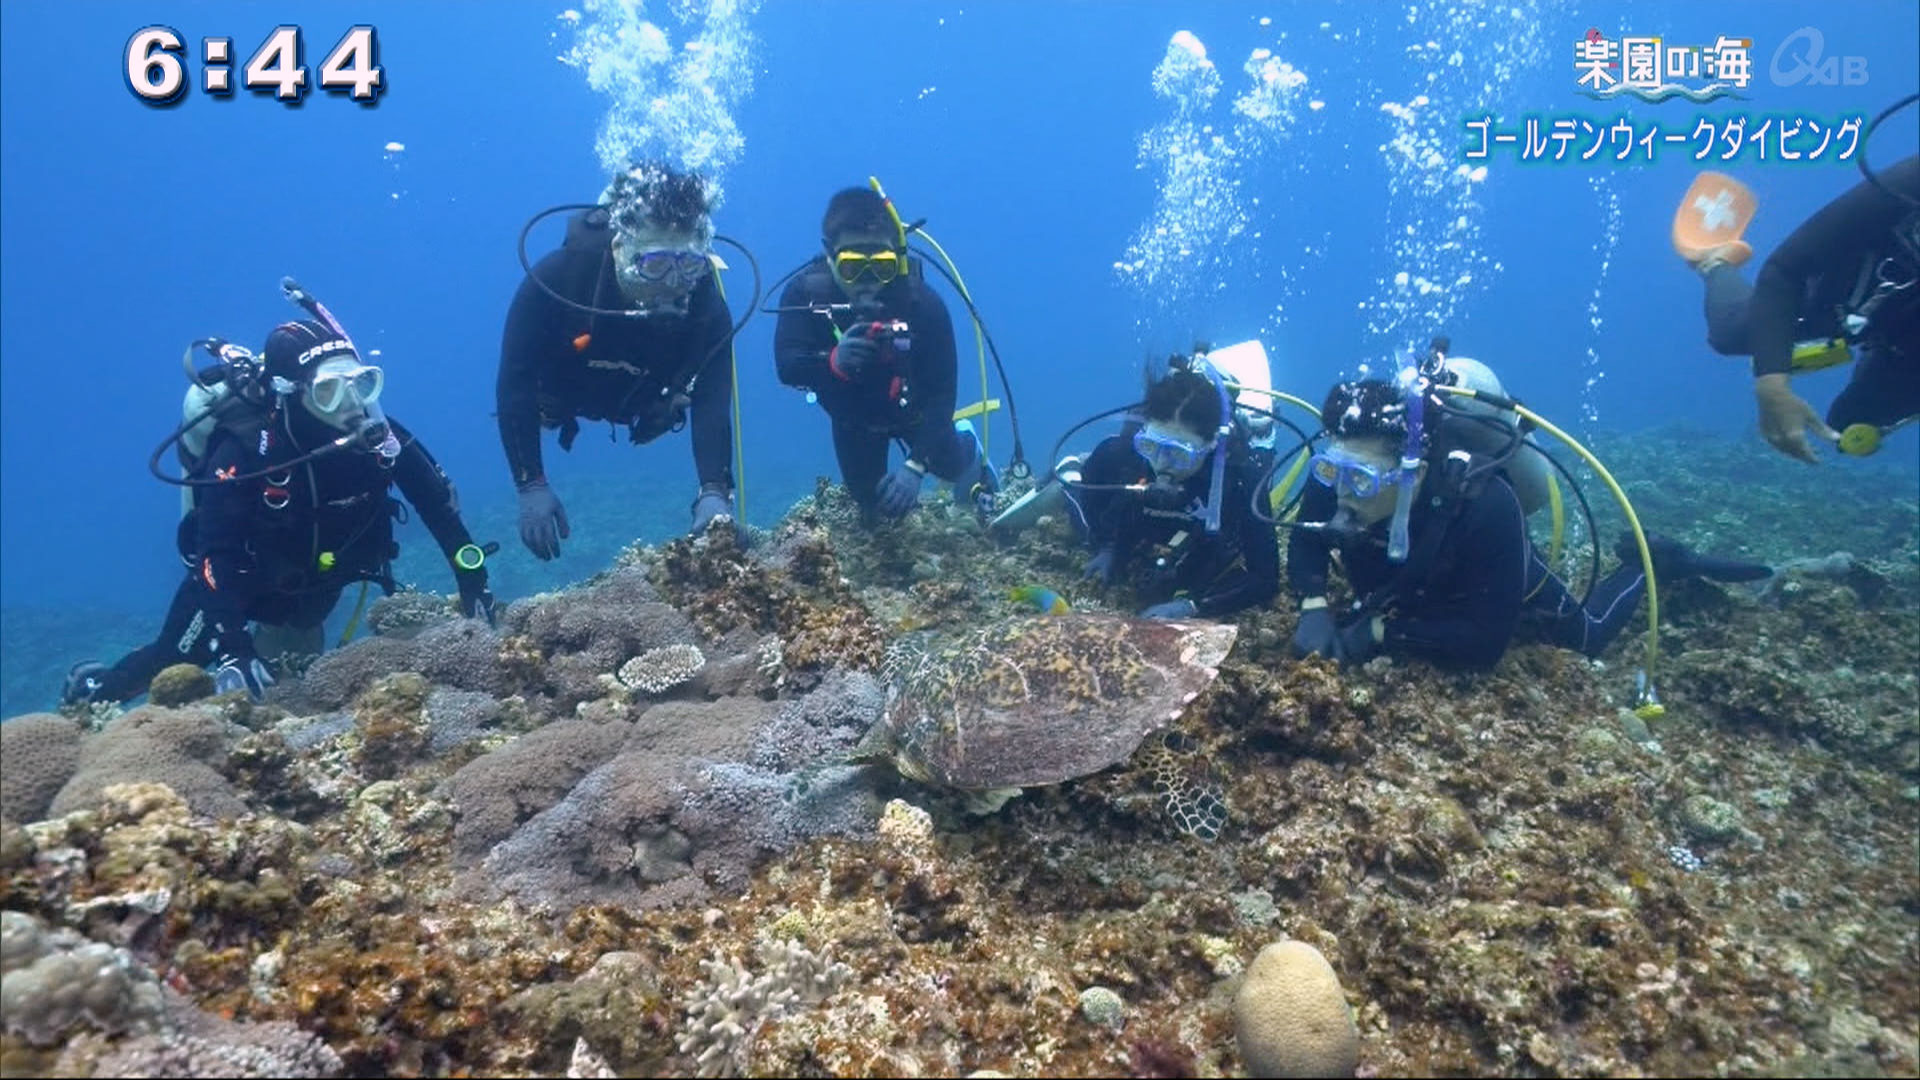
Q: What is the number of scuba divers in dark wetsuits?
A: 6